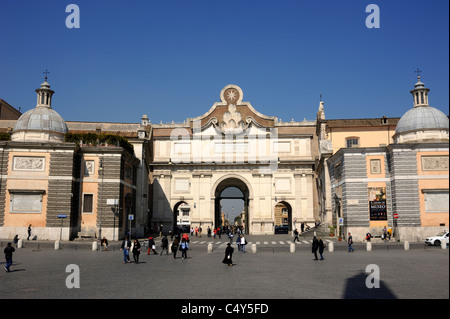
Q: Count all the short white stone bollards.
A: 12